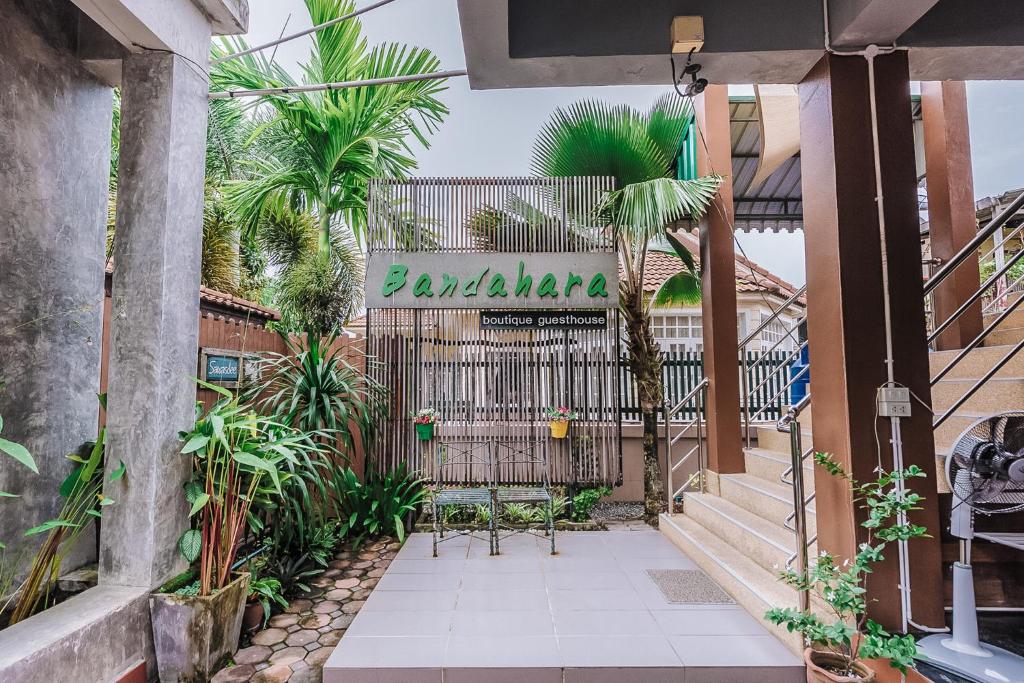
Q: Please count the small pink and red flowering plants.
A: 2